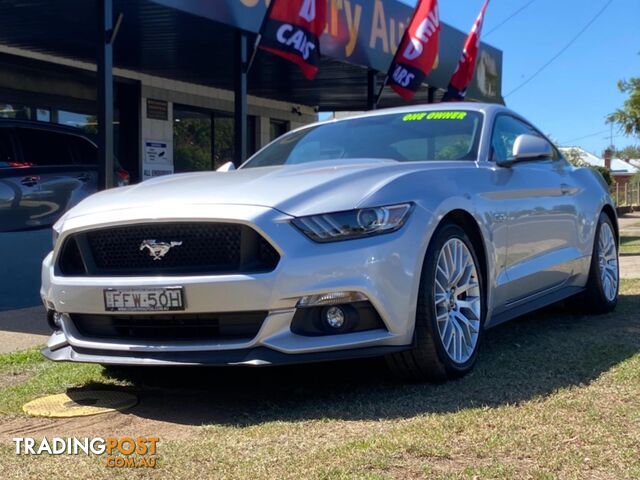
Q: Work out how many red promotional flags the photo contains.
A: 3